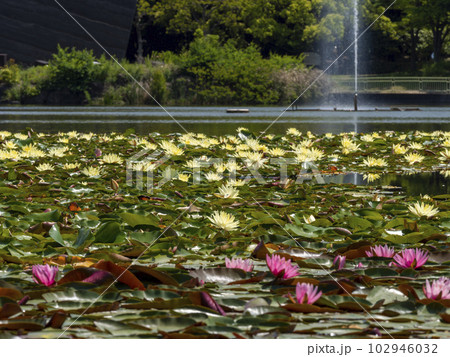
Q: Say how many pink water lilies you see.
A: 8